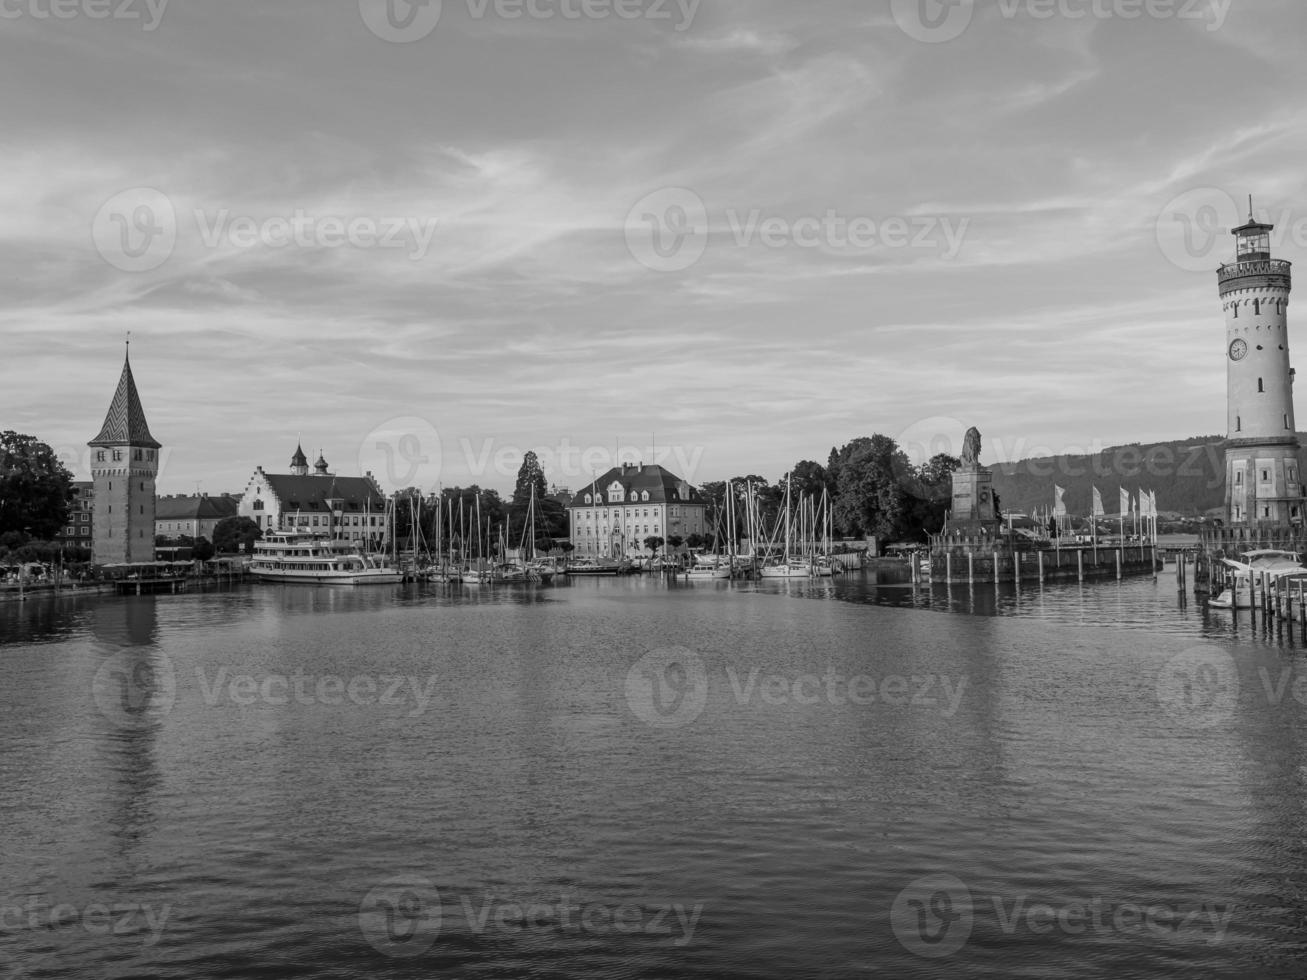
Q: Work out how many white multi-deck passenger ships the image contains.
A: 1